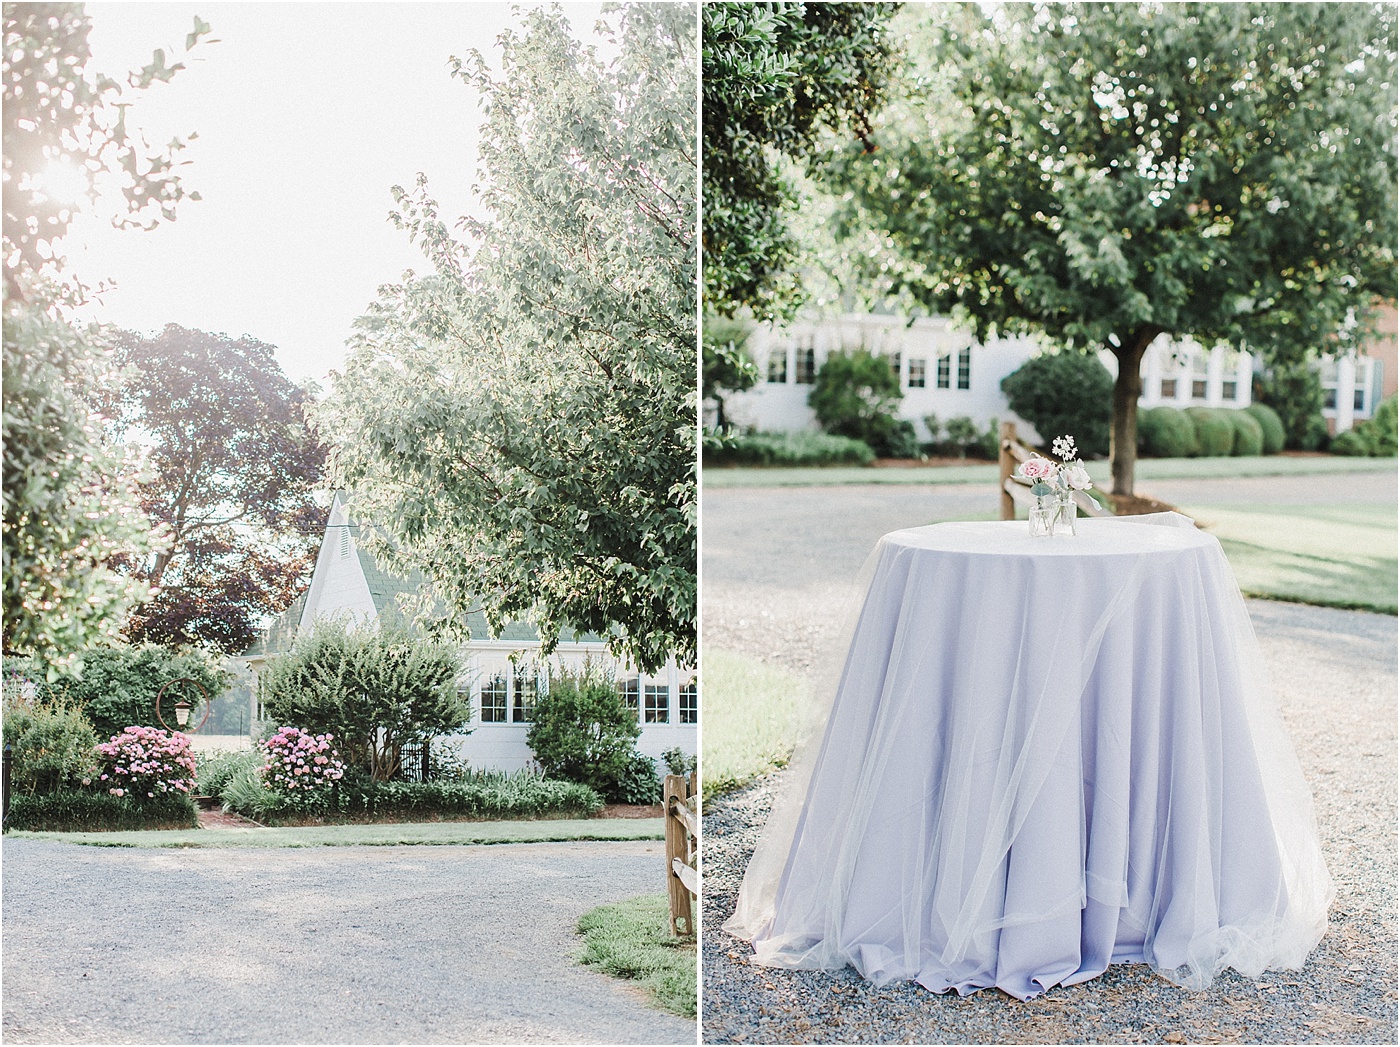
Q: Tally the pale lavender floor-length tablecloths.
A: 1